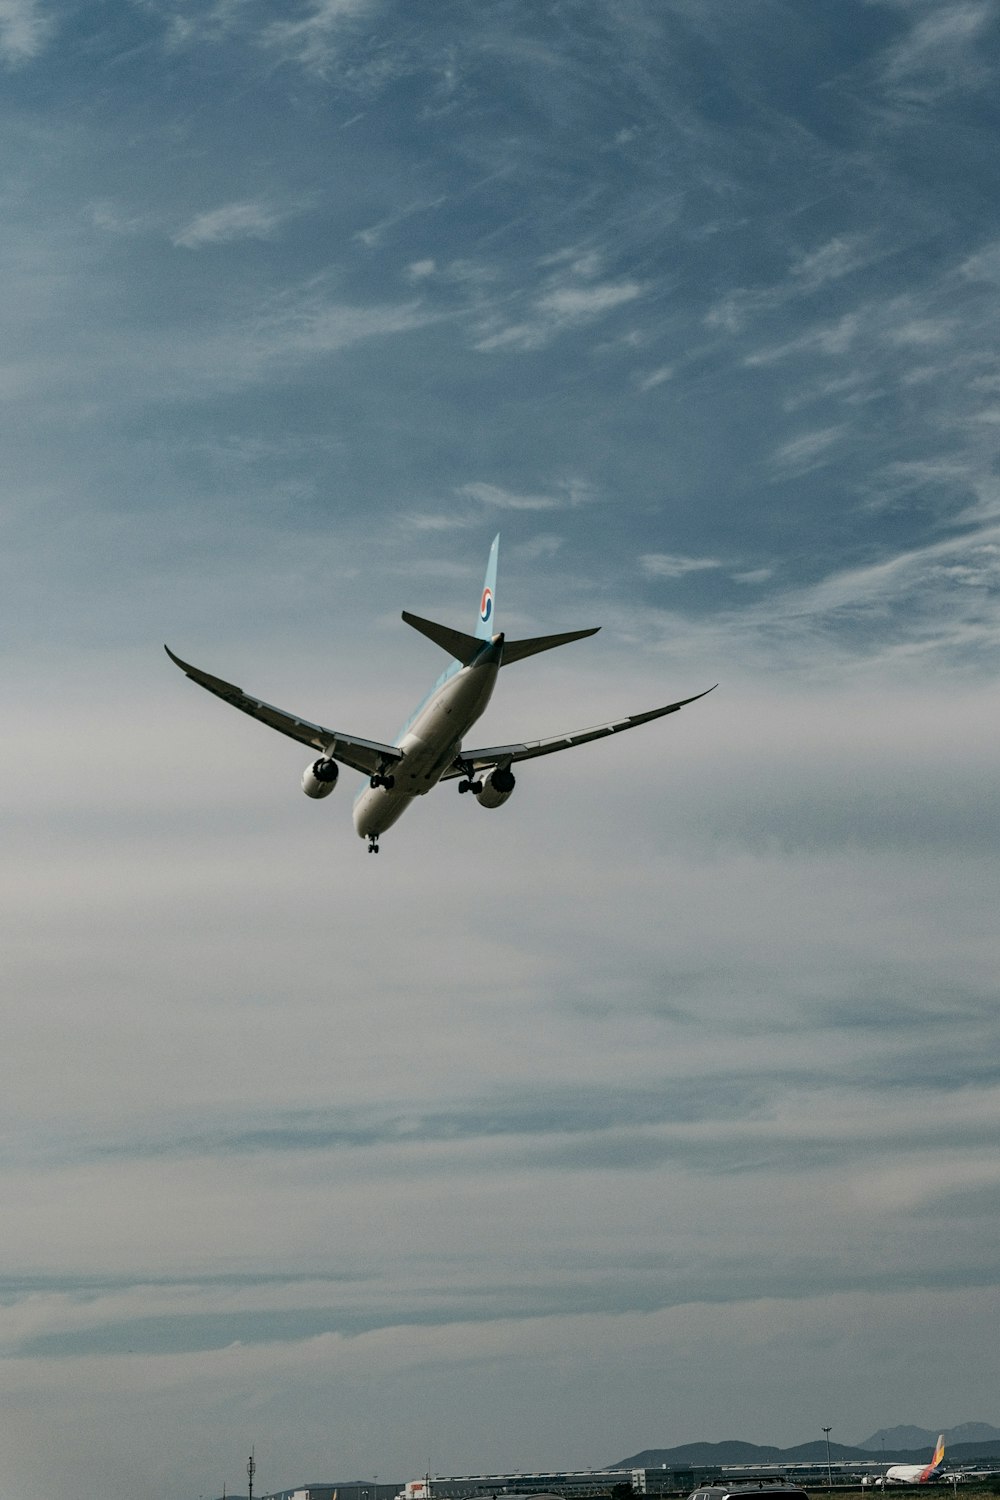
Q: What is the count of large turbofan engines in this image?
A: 2